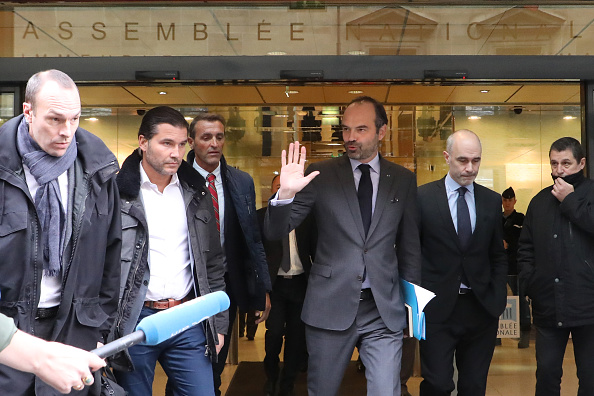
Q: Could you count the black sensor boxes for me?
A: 3